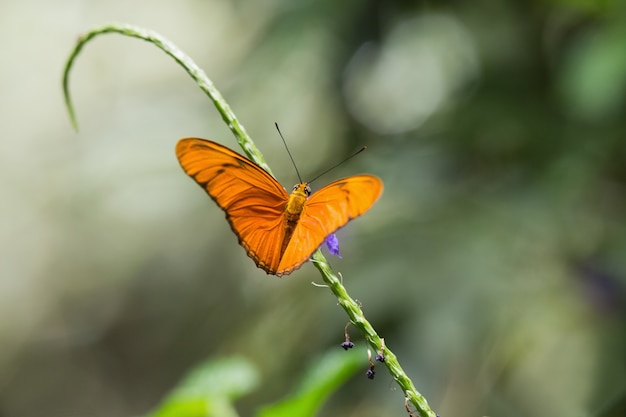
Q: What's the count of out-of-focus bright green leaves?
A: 2